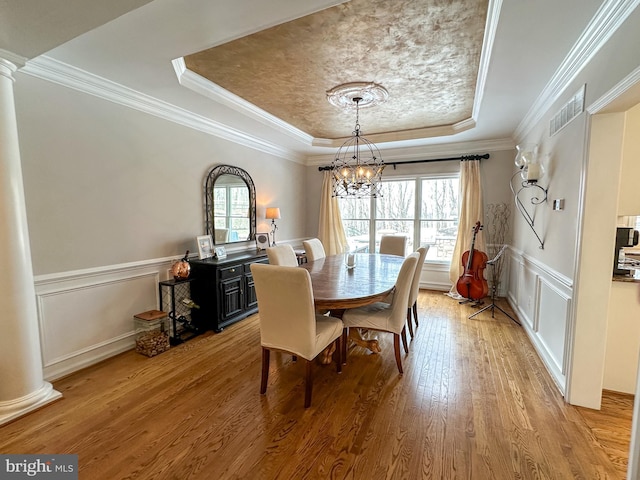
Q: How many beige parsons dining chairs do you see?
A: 6